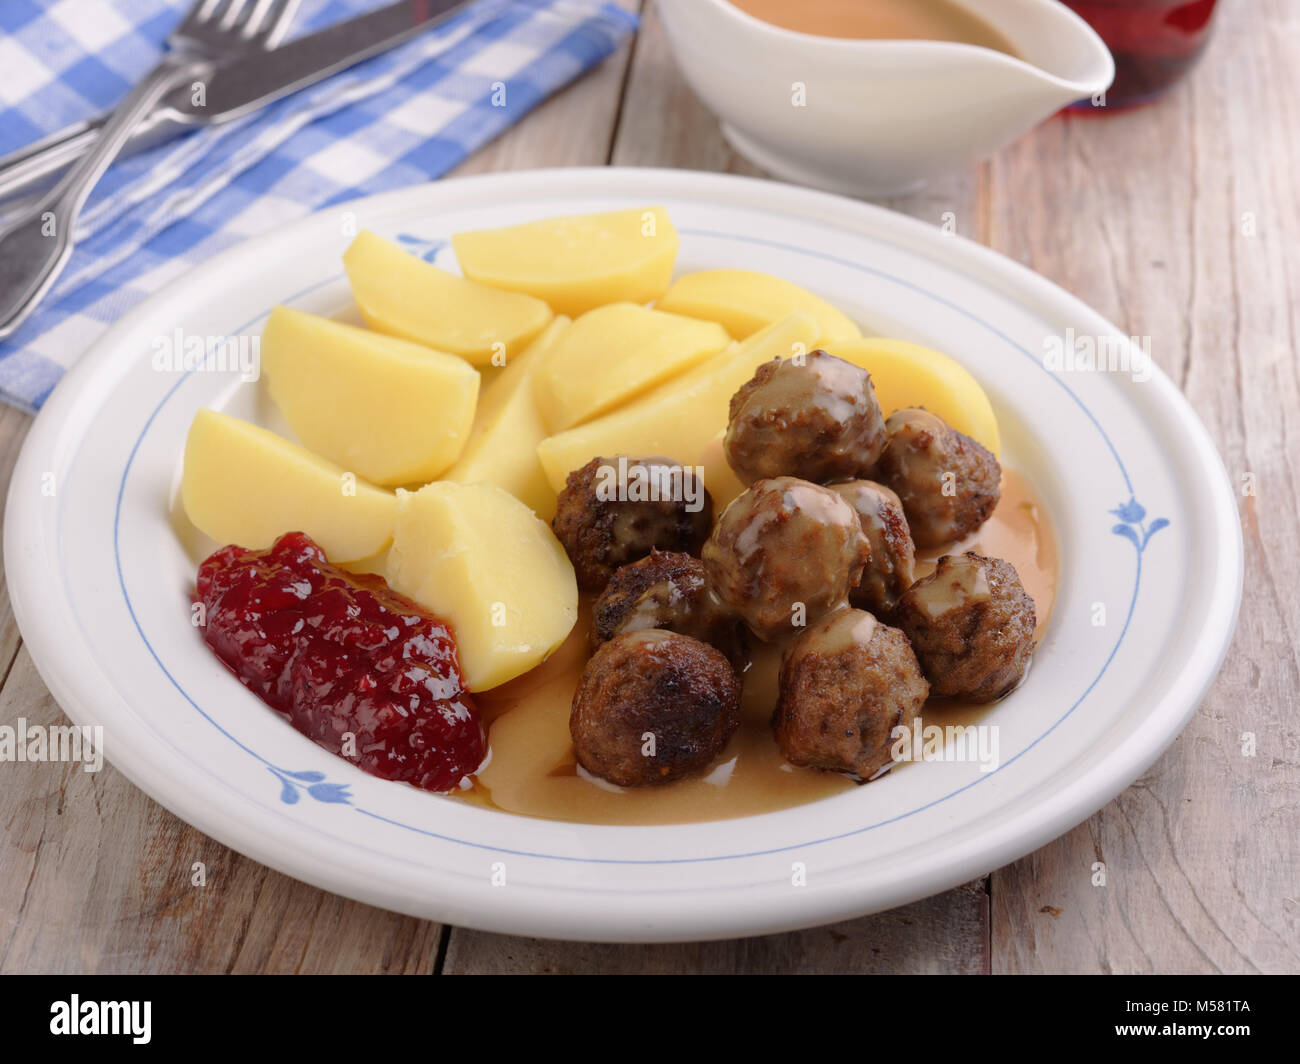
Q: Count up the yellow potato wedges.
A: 10